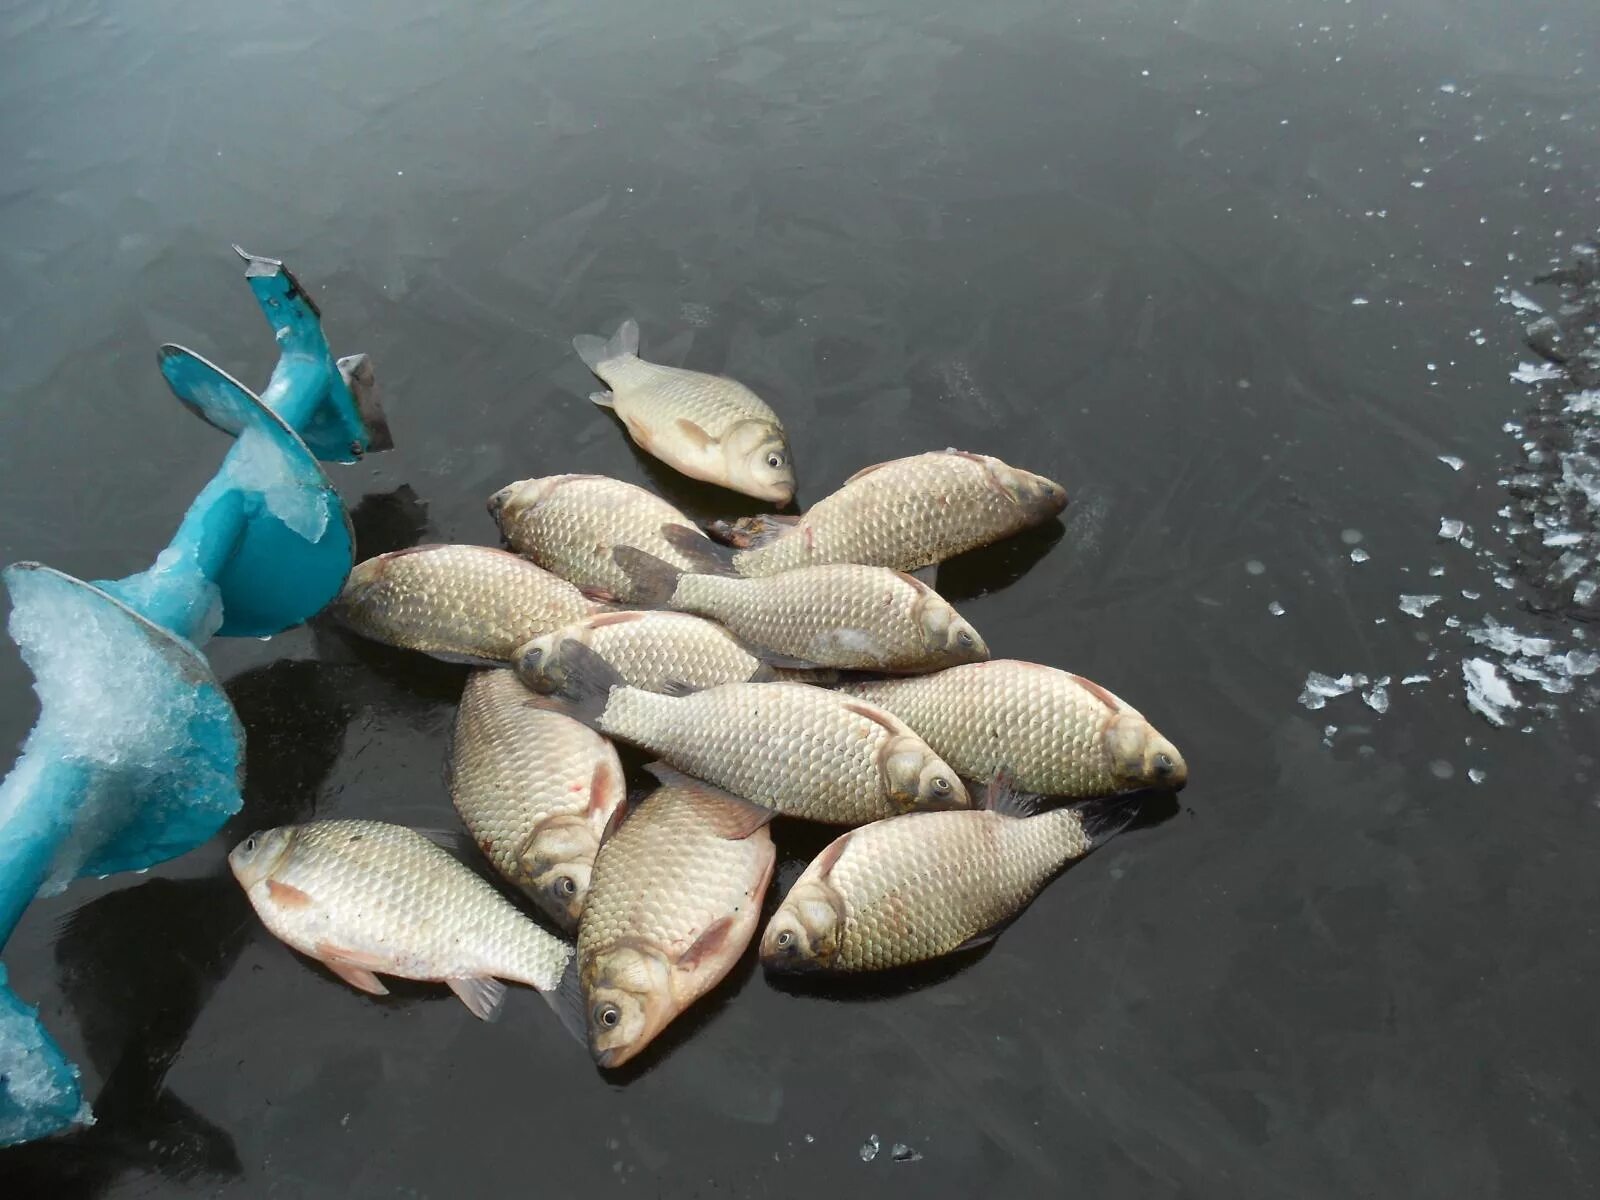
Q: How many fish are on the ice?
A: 12